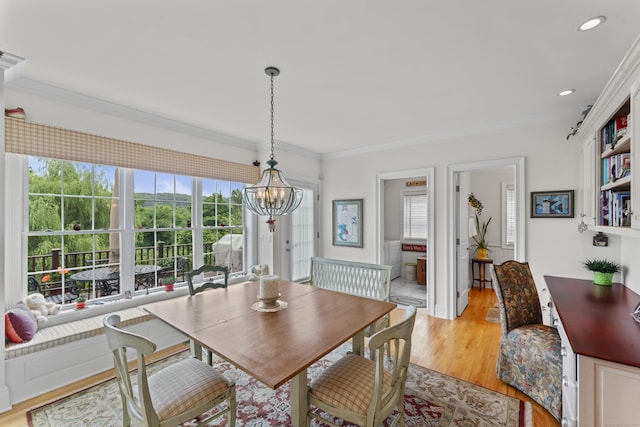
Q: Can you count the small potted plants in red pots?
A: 2